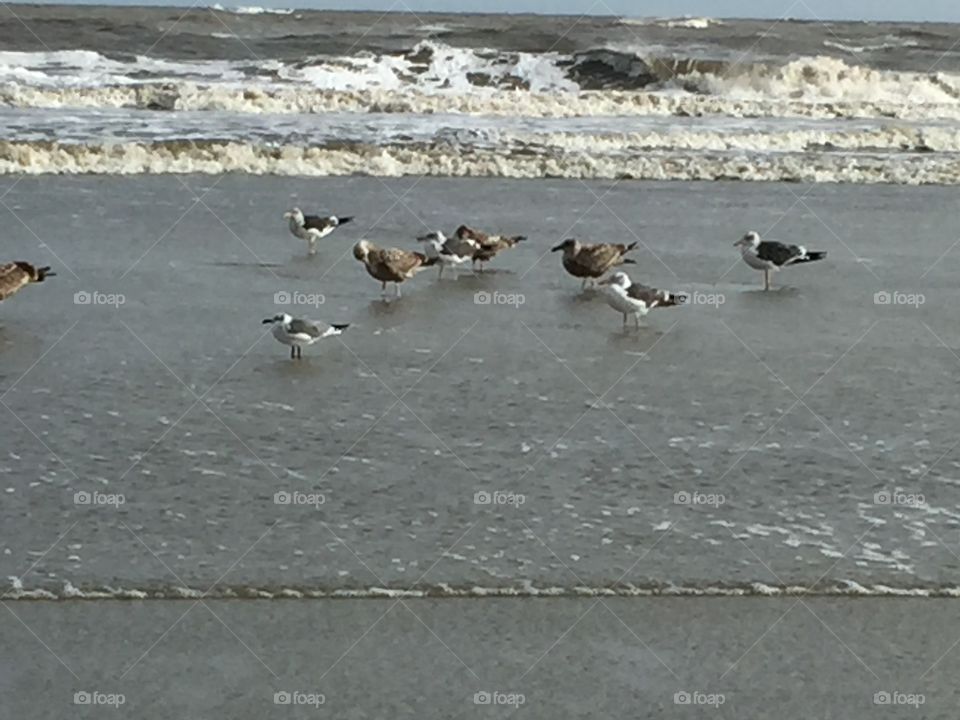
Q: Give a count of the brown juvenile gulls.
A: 4